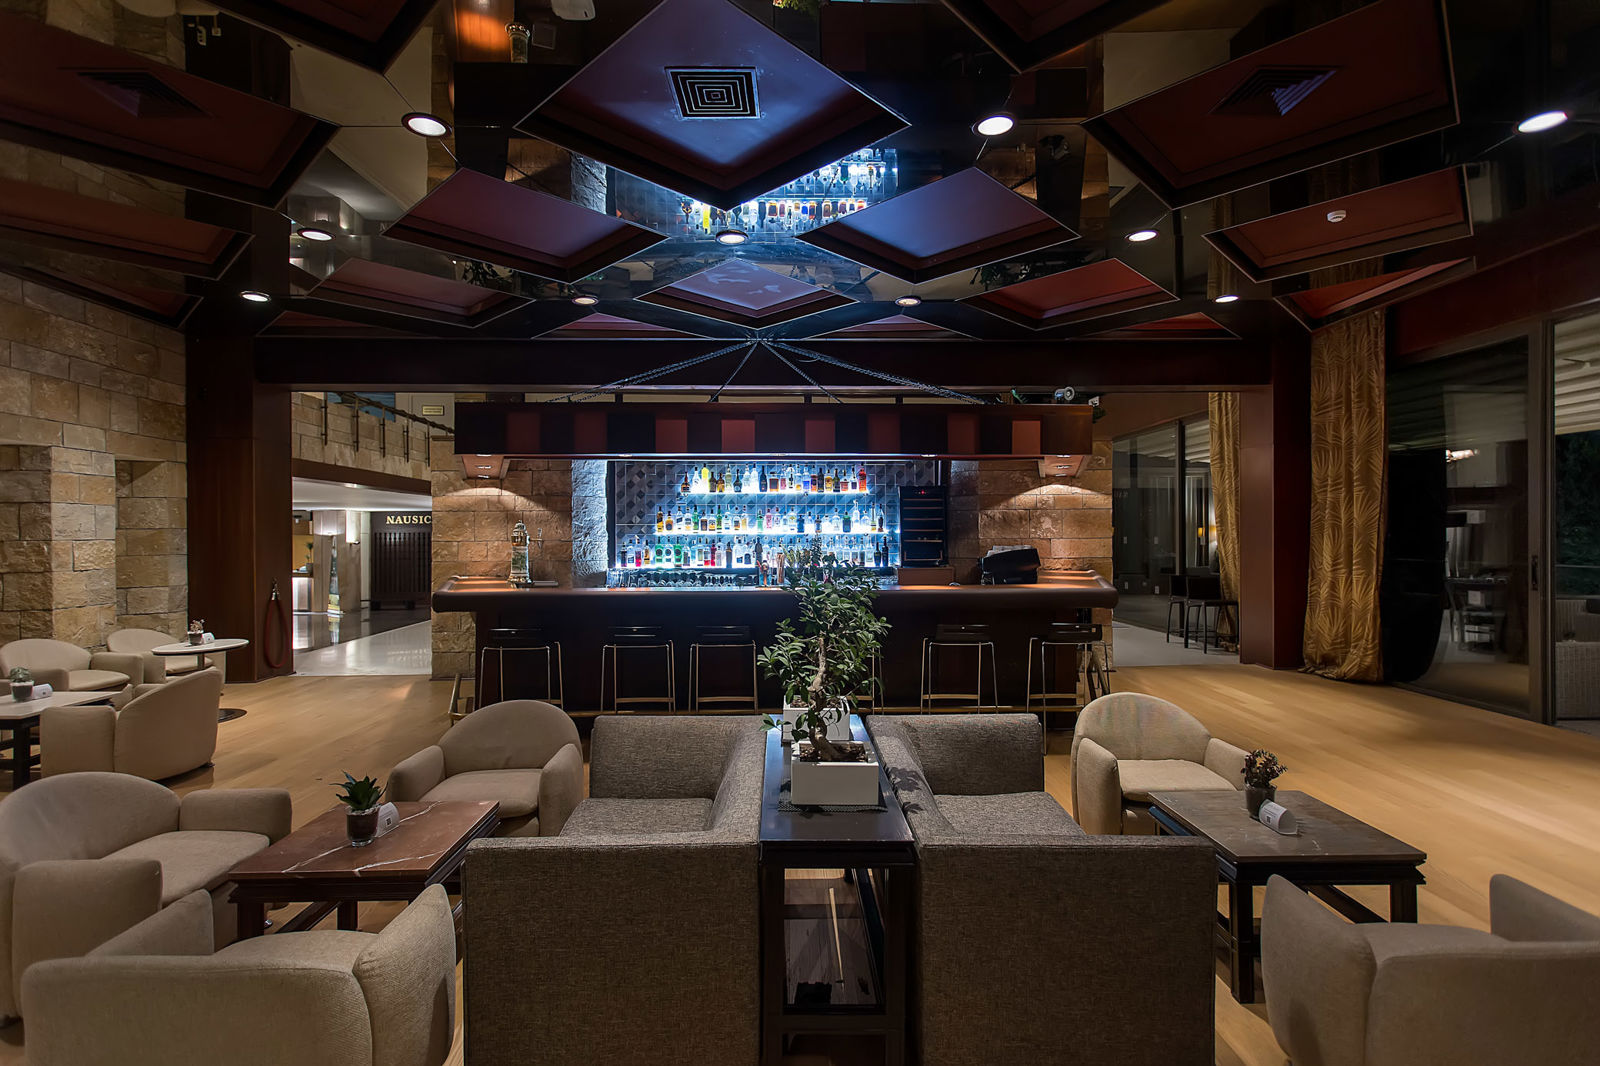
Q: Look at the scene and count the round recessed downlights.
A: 10